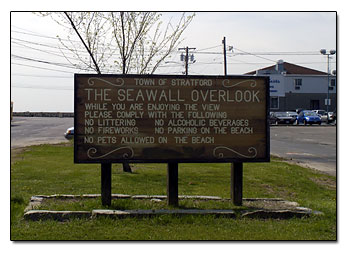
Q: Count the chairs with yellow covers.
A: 0